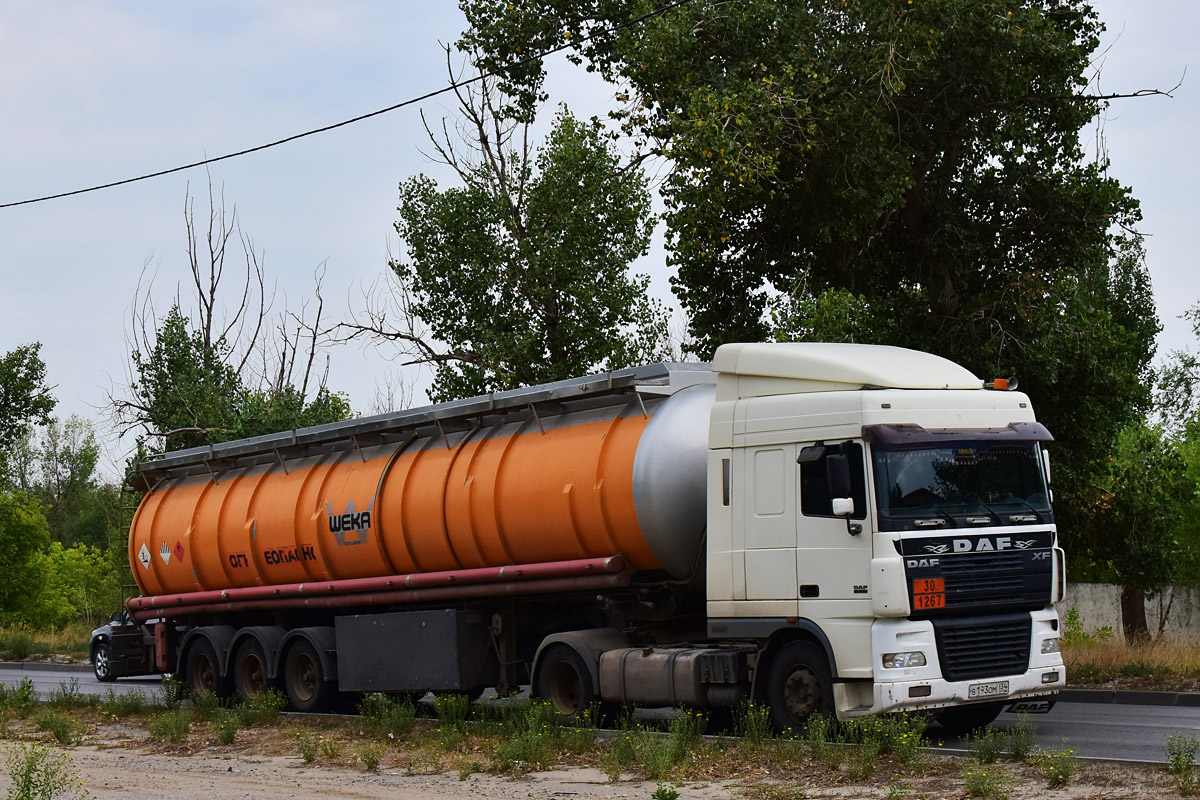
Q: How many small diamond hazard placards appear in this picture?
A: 3